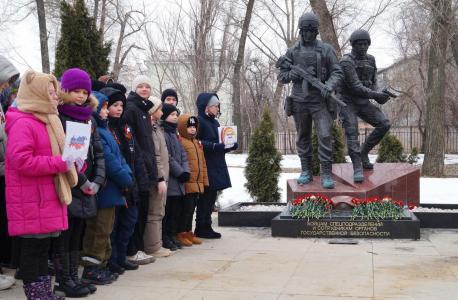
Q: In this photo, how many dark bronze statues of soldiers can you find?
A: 2